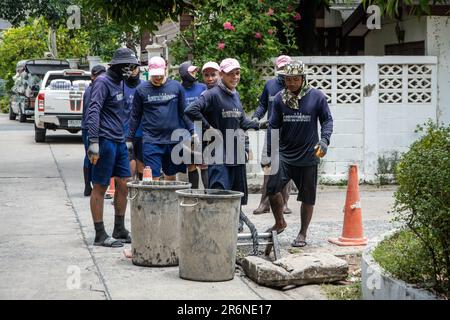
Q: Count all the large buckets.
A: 2